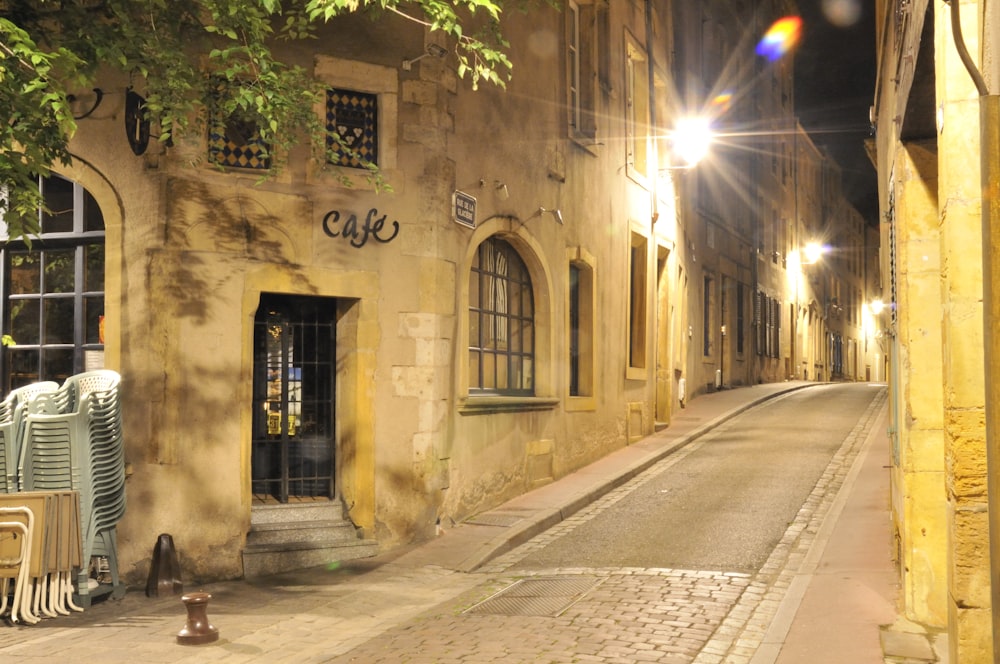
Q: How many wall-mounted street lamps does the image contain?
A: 3